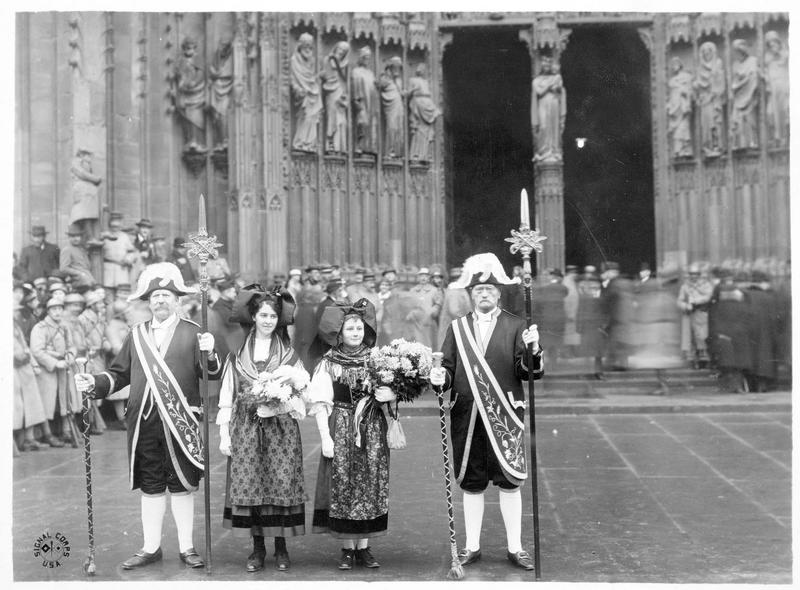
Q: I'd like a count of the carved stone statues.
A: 12